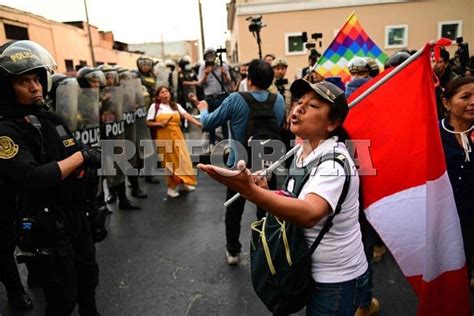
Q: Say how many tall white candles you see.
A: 0